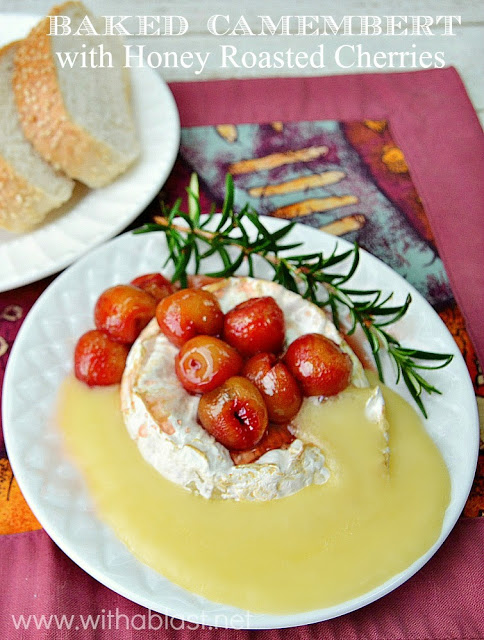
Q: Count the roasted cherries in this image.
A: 9